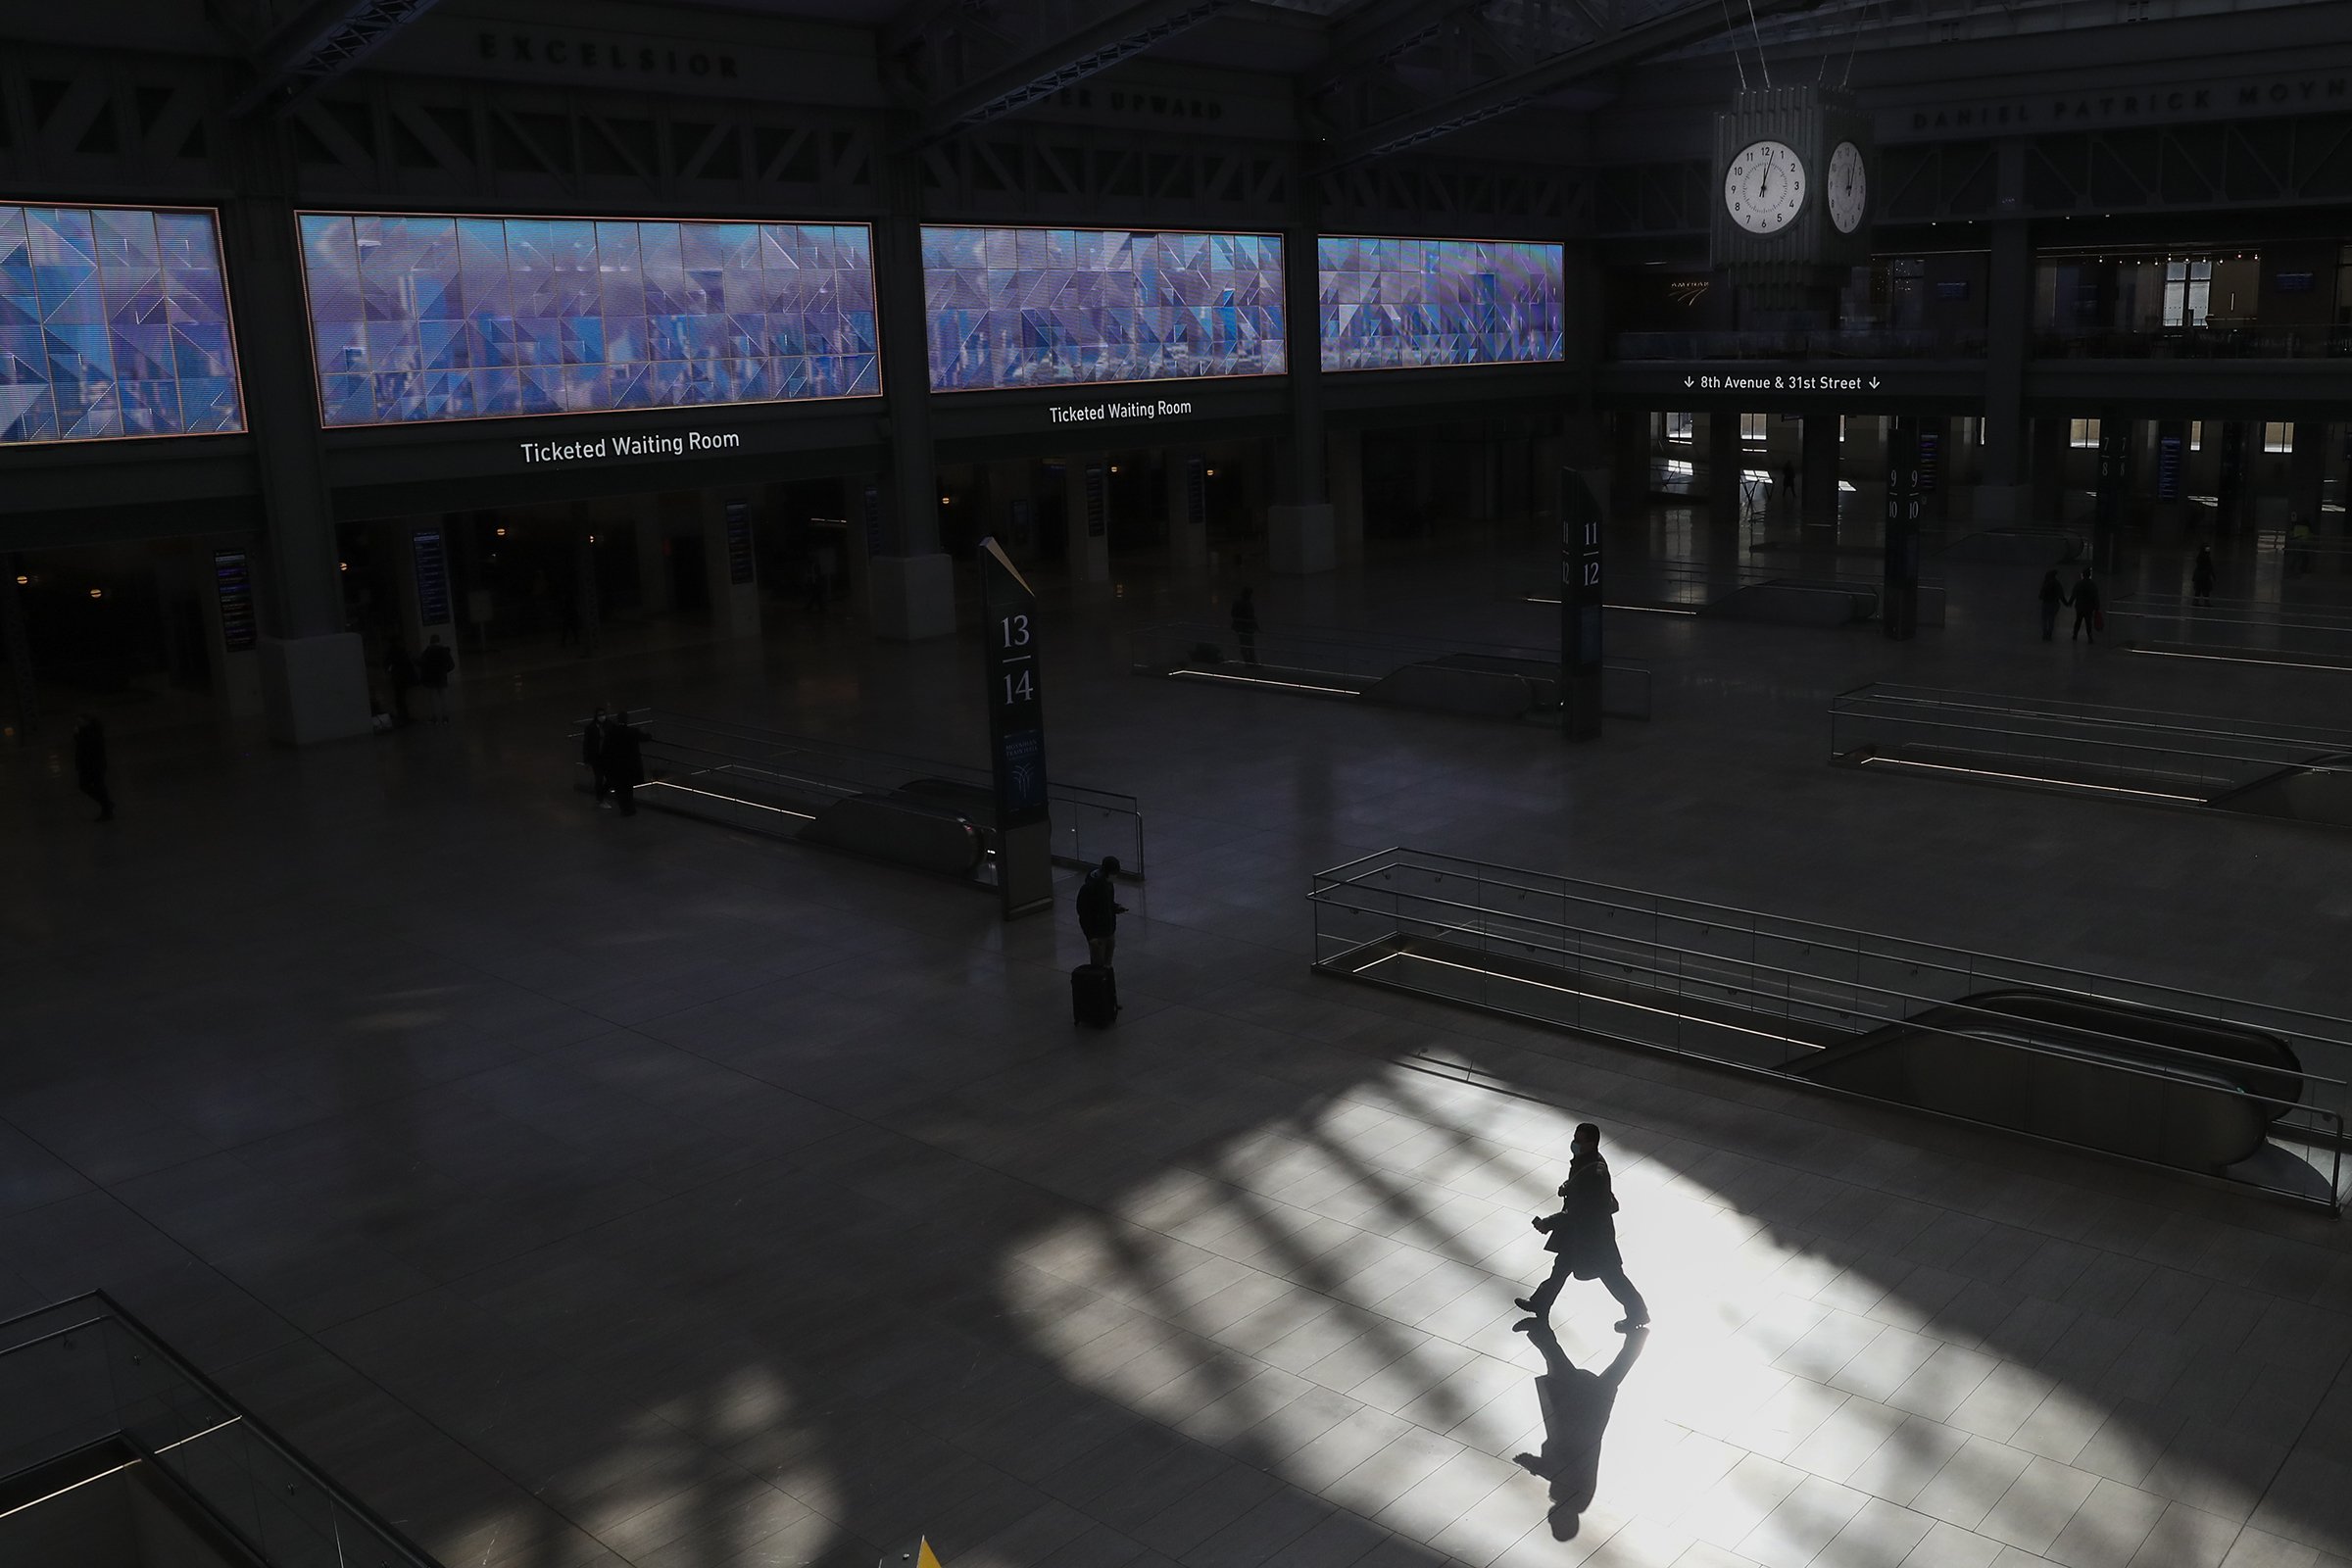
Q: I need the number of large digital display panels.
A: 4